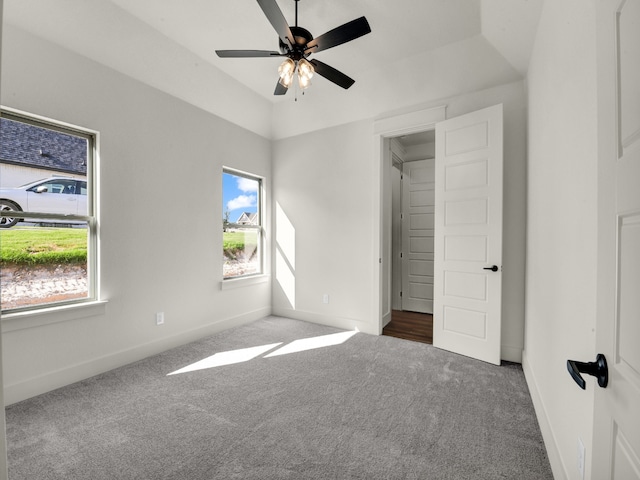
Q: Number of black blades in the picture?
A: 5